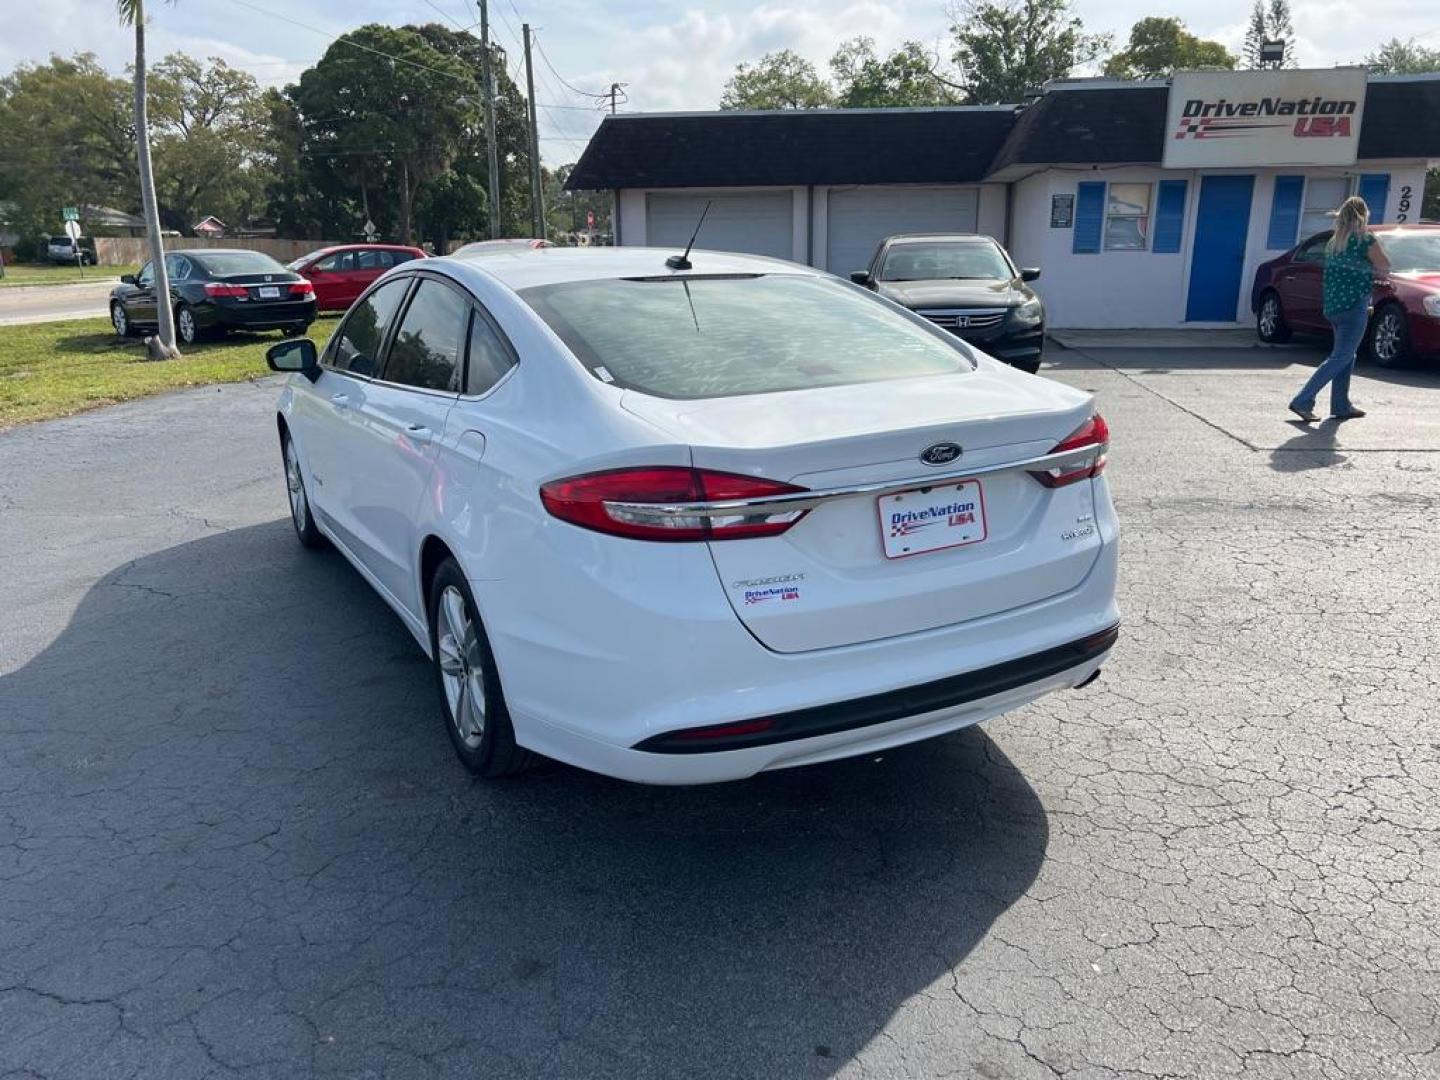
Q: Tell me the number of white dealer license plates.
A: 2